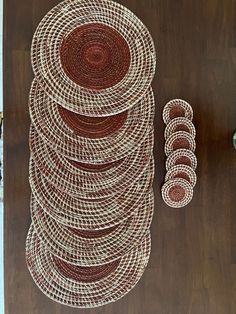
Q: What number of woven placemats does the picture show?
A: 6